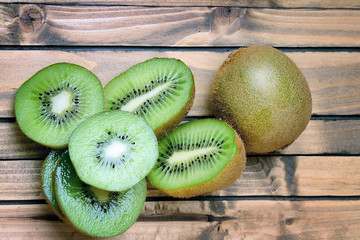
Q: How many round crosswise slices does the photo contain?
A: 4